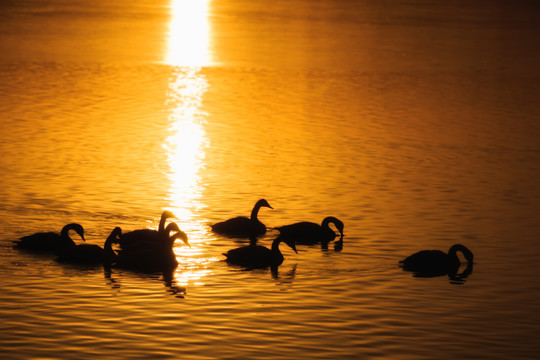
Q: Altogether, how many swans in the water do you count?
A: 9